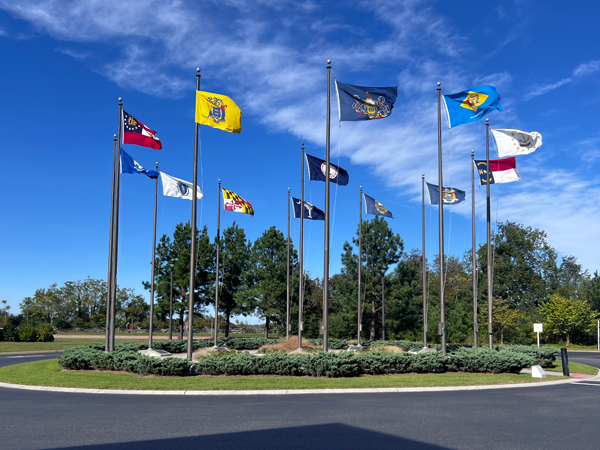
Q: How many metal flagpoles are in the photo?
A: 13